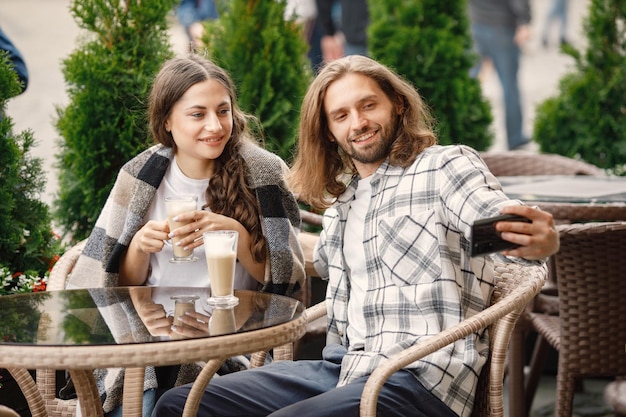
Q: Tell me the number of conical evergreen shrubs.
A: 5